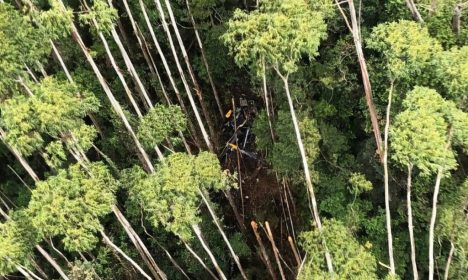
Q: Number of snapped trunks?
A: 3